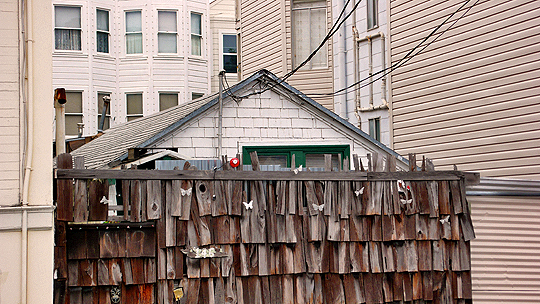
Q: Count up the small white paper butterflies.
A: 8